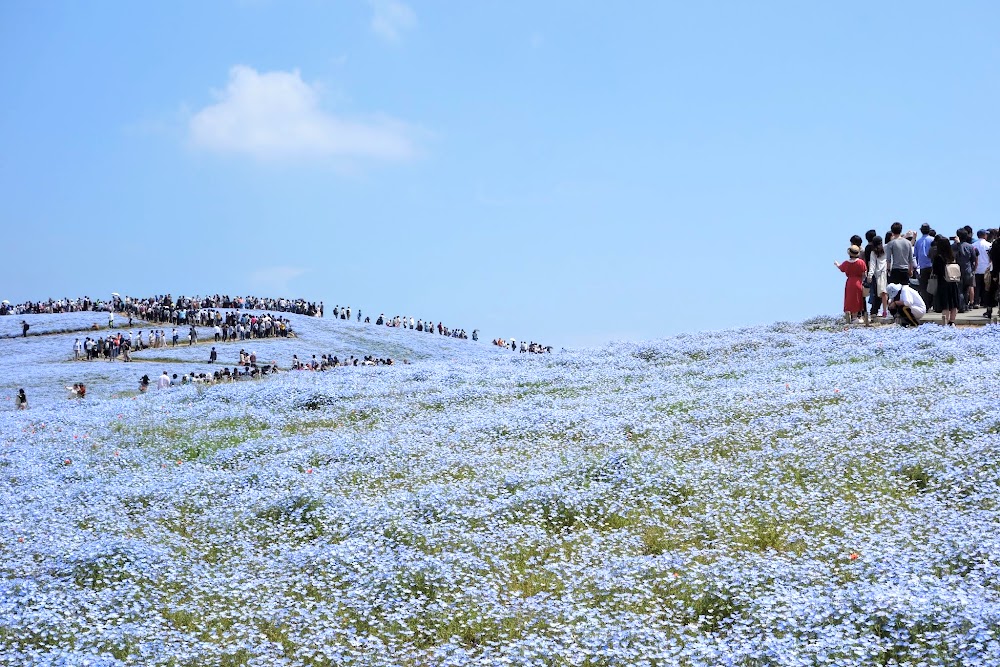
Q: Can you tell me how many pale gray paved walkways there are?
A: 1